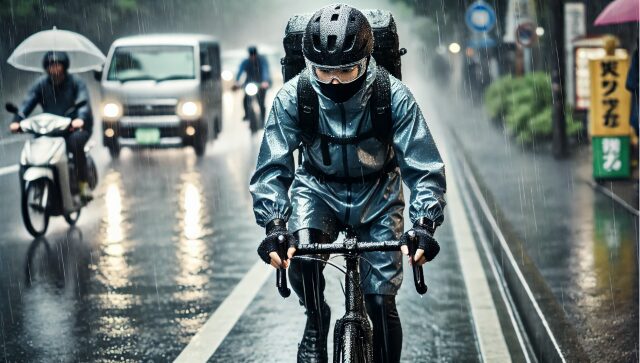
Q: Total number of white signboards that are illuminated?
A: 1